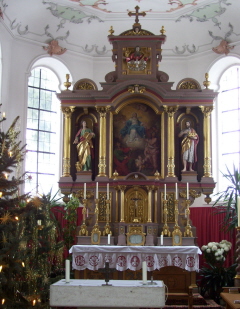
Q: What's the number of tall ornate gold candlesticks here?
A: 6